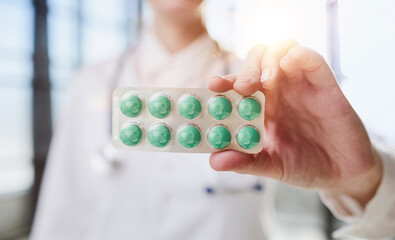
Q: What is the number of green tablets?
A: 10